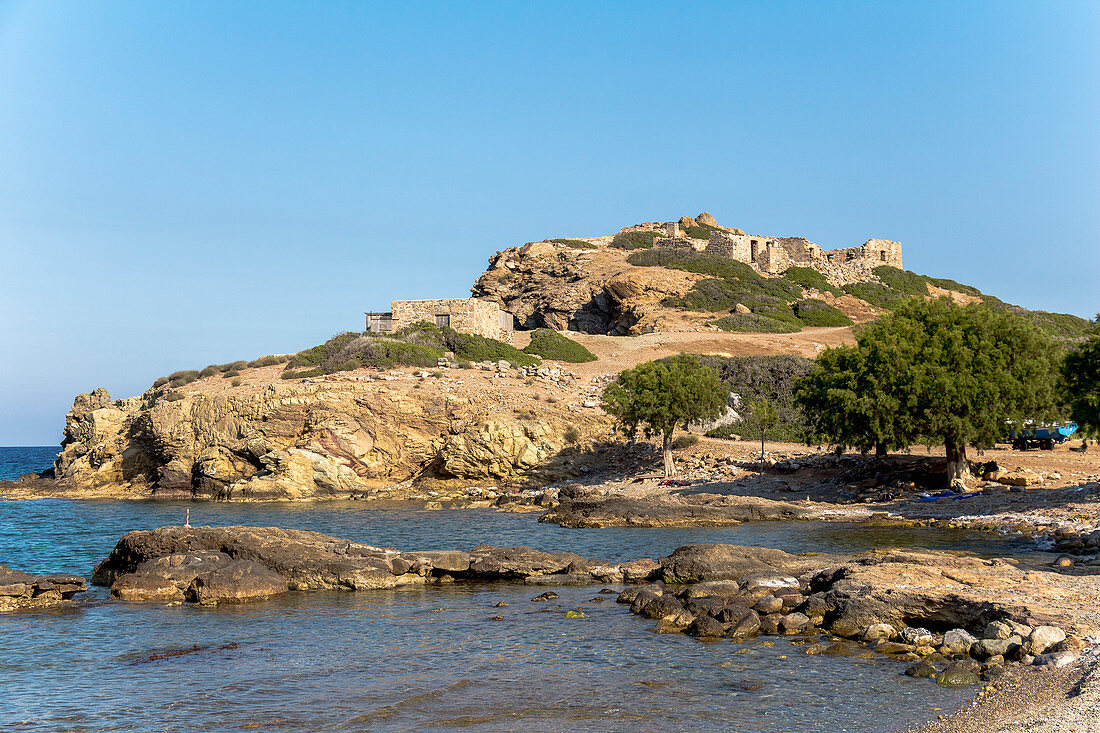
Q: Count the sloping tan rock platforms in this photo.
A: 1